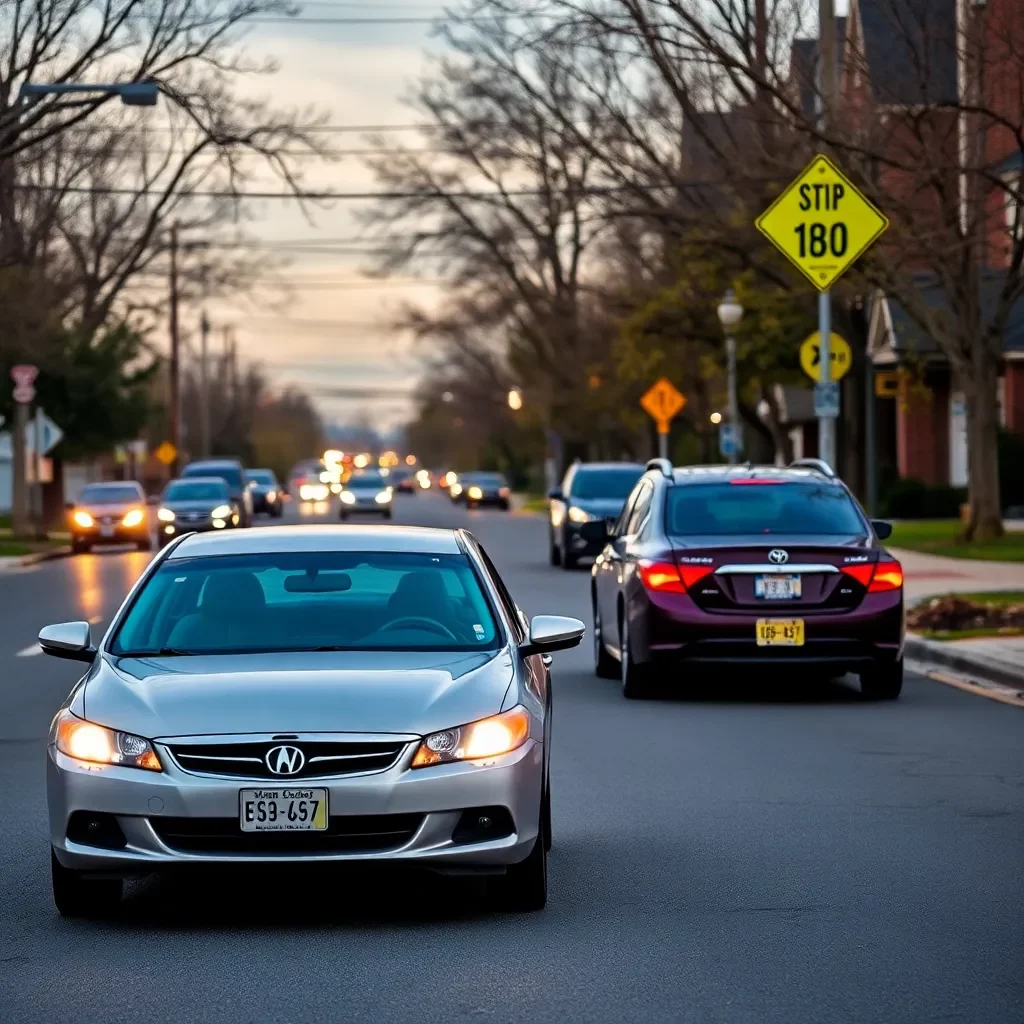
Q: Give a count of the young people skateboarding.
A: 0